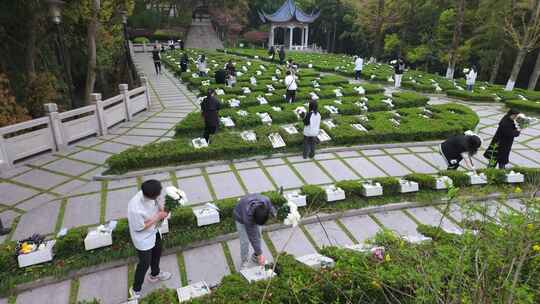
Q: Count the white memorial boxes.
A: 11